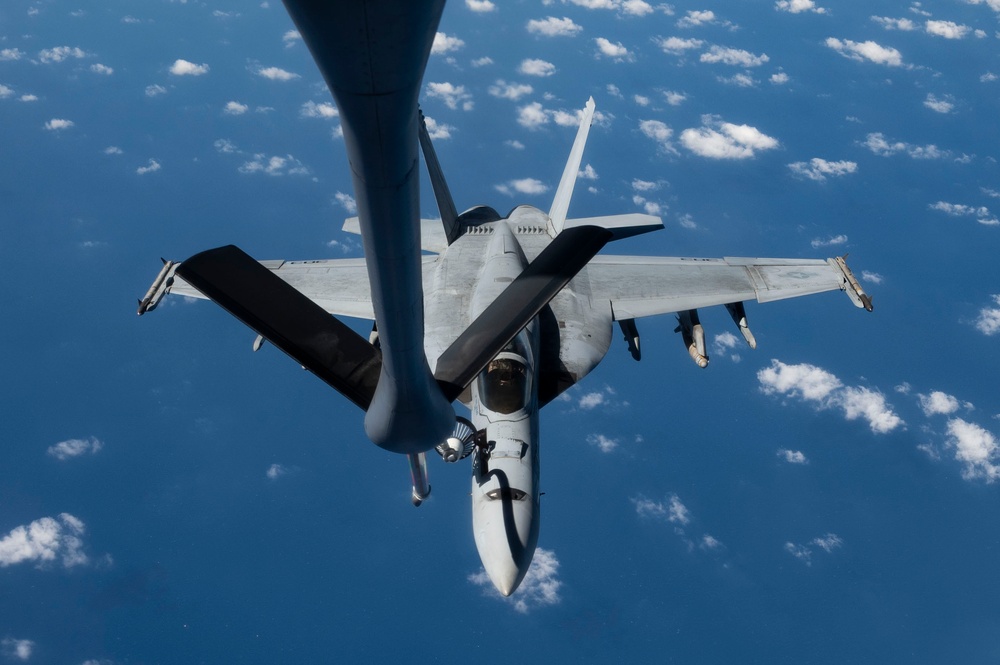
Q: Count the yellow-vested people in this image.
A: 0